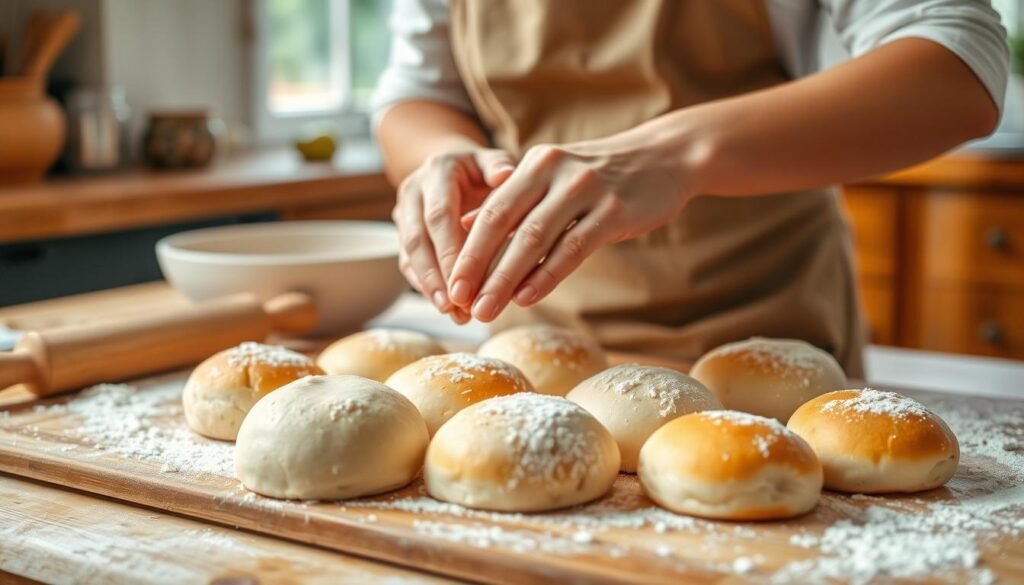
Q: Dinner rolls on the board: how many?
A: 10